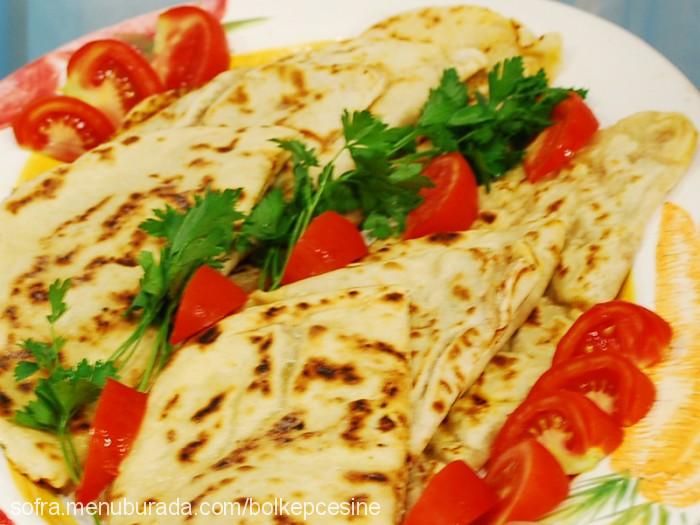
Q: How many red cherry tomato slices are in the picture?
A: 13